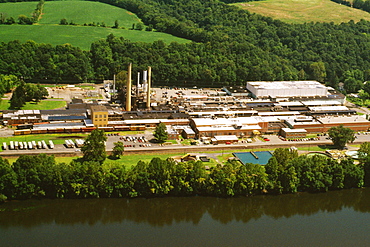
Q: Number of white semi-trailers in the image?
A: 14